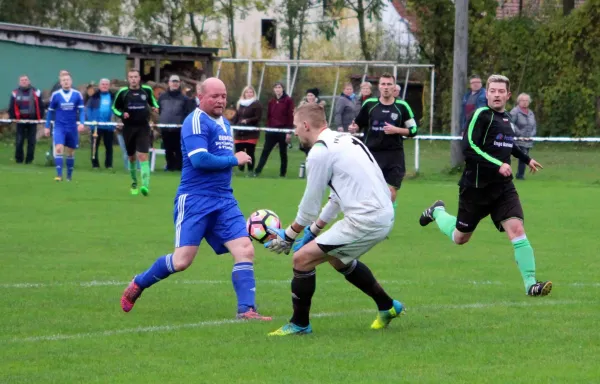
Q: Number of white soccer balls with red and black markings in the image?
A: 1